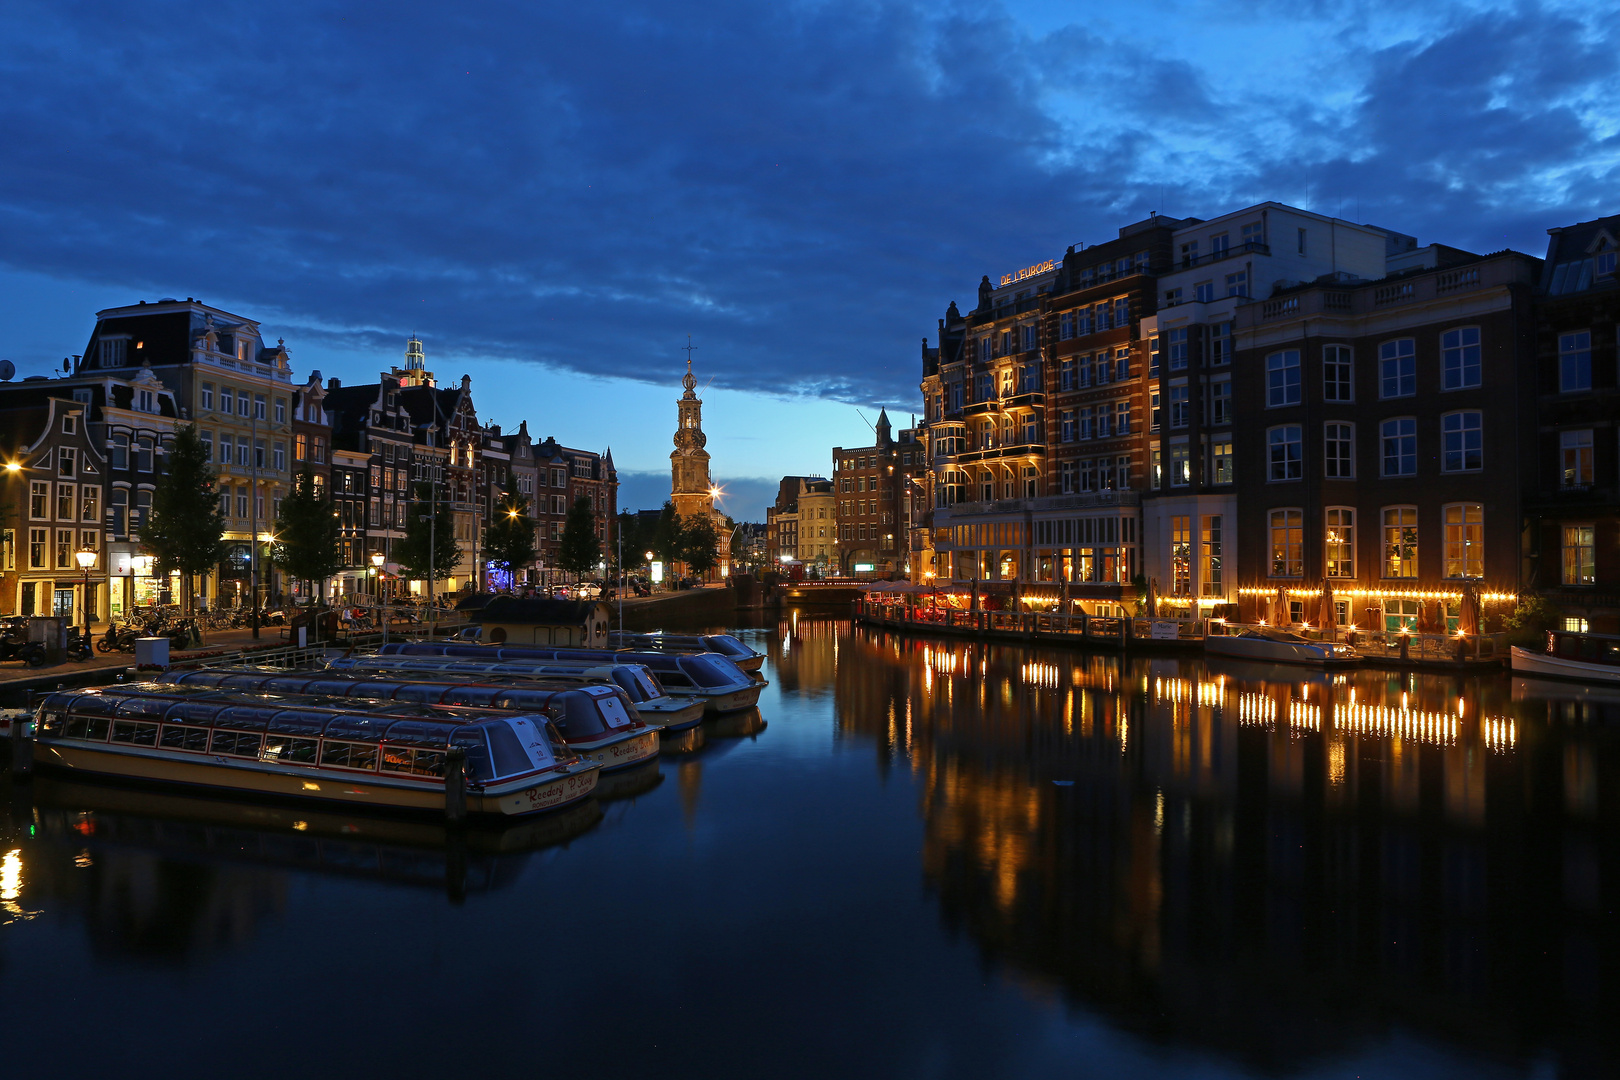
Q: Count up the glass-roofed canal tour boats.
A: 5